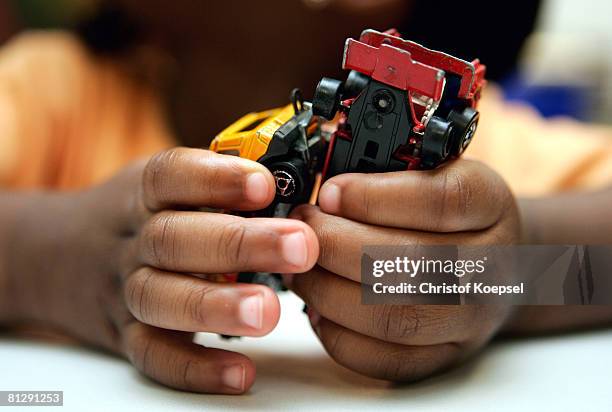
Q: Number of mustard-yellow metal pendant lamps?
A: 0